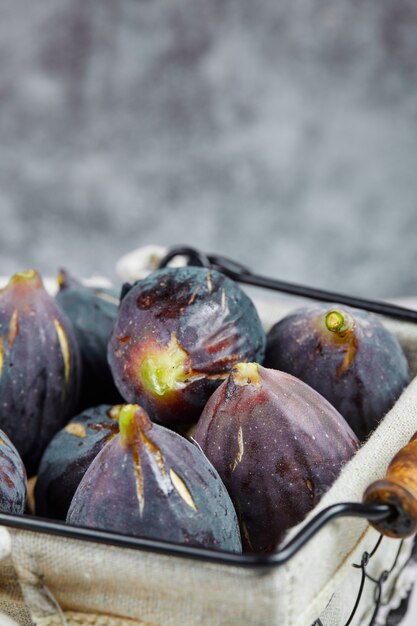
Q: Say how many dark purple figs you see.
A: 8